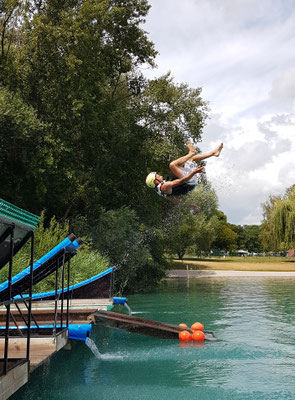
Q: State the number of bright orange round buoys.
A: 4